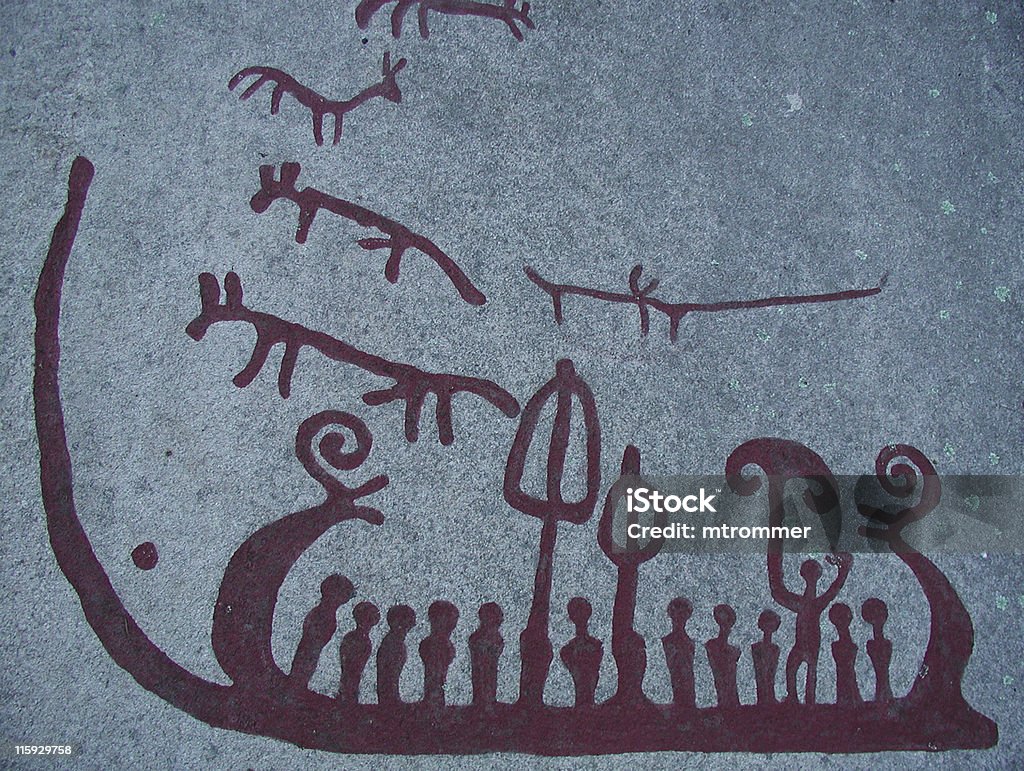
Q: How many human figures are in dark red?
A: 12